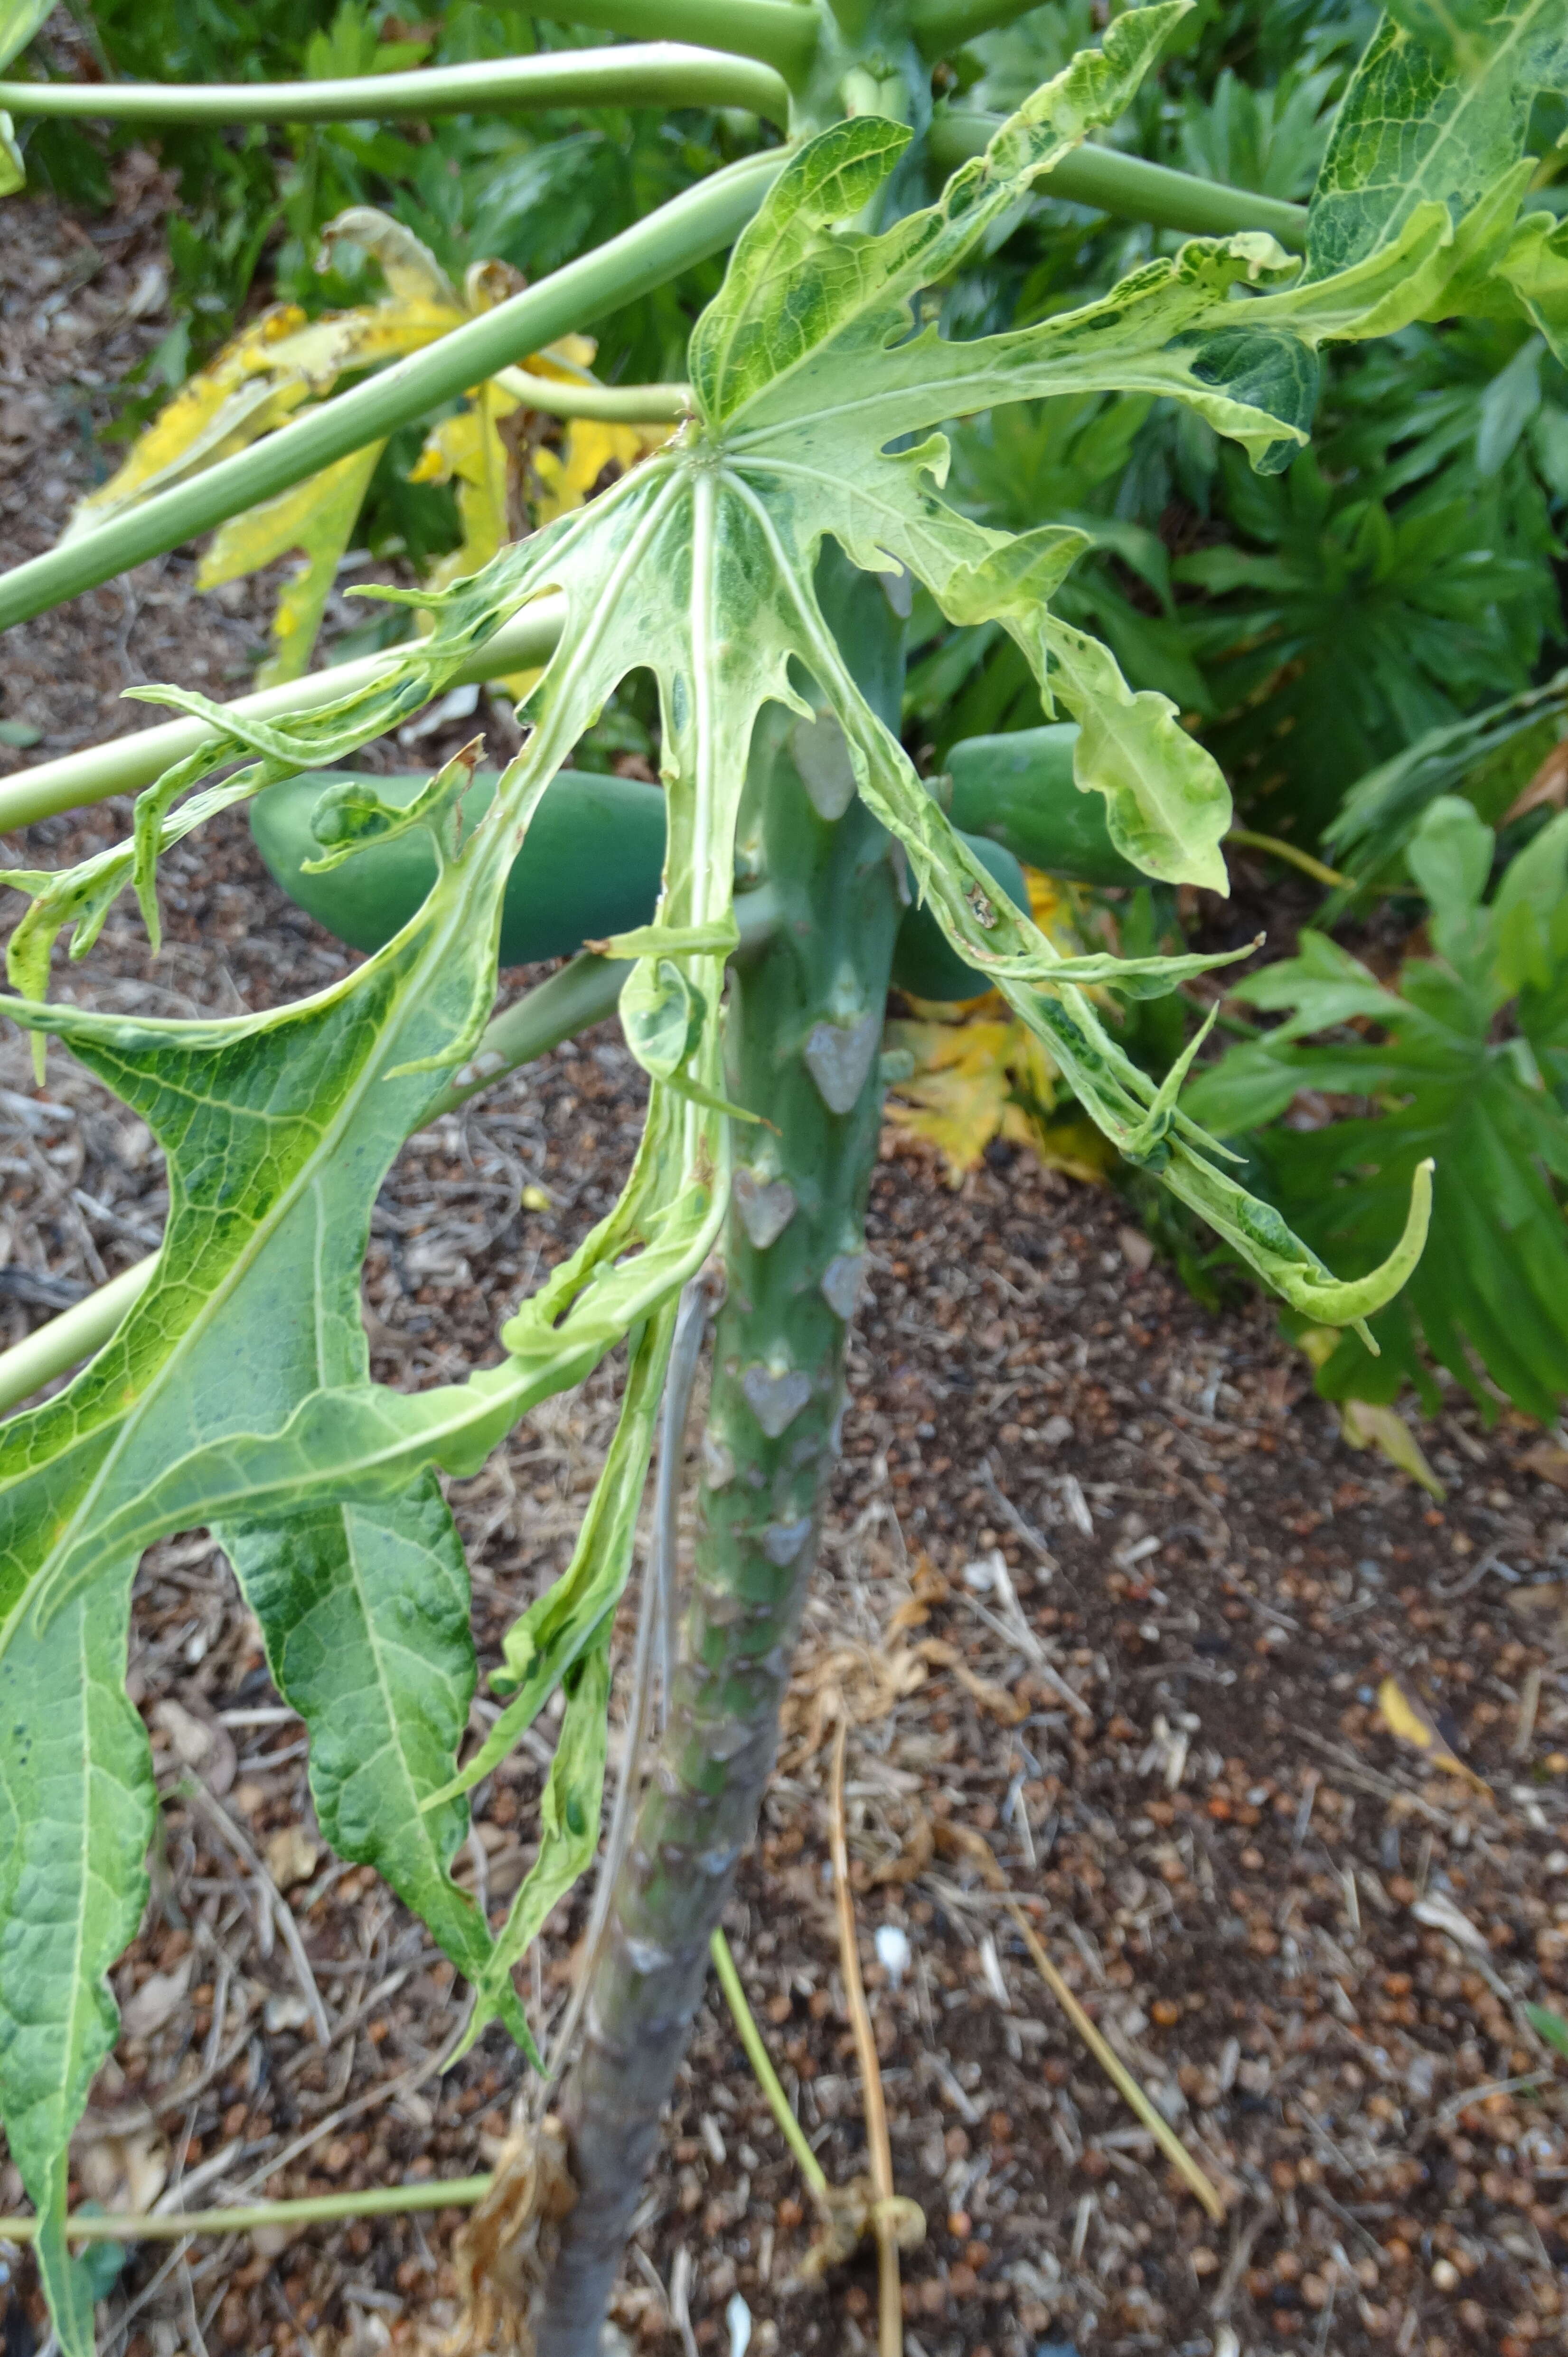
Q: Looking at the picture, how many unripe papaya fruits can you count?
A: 3